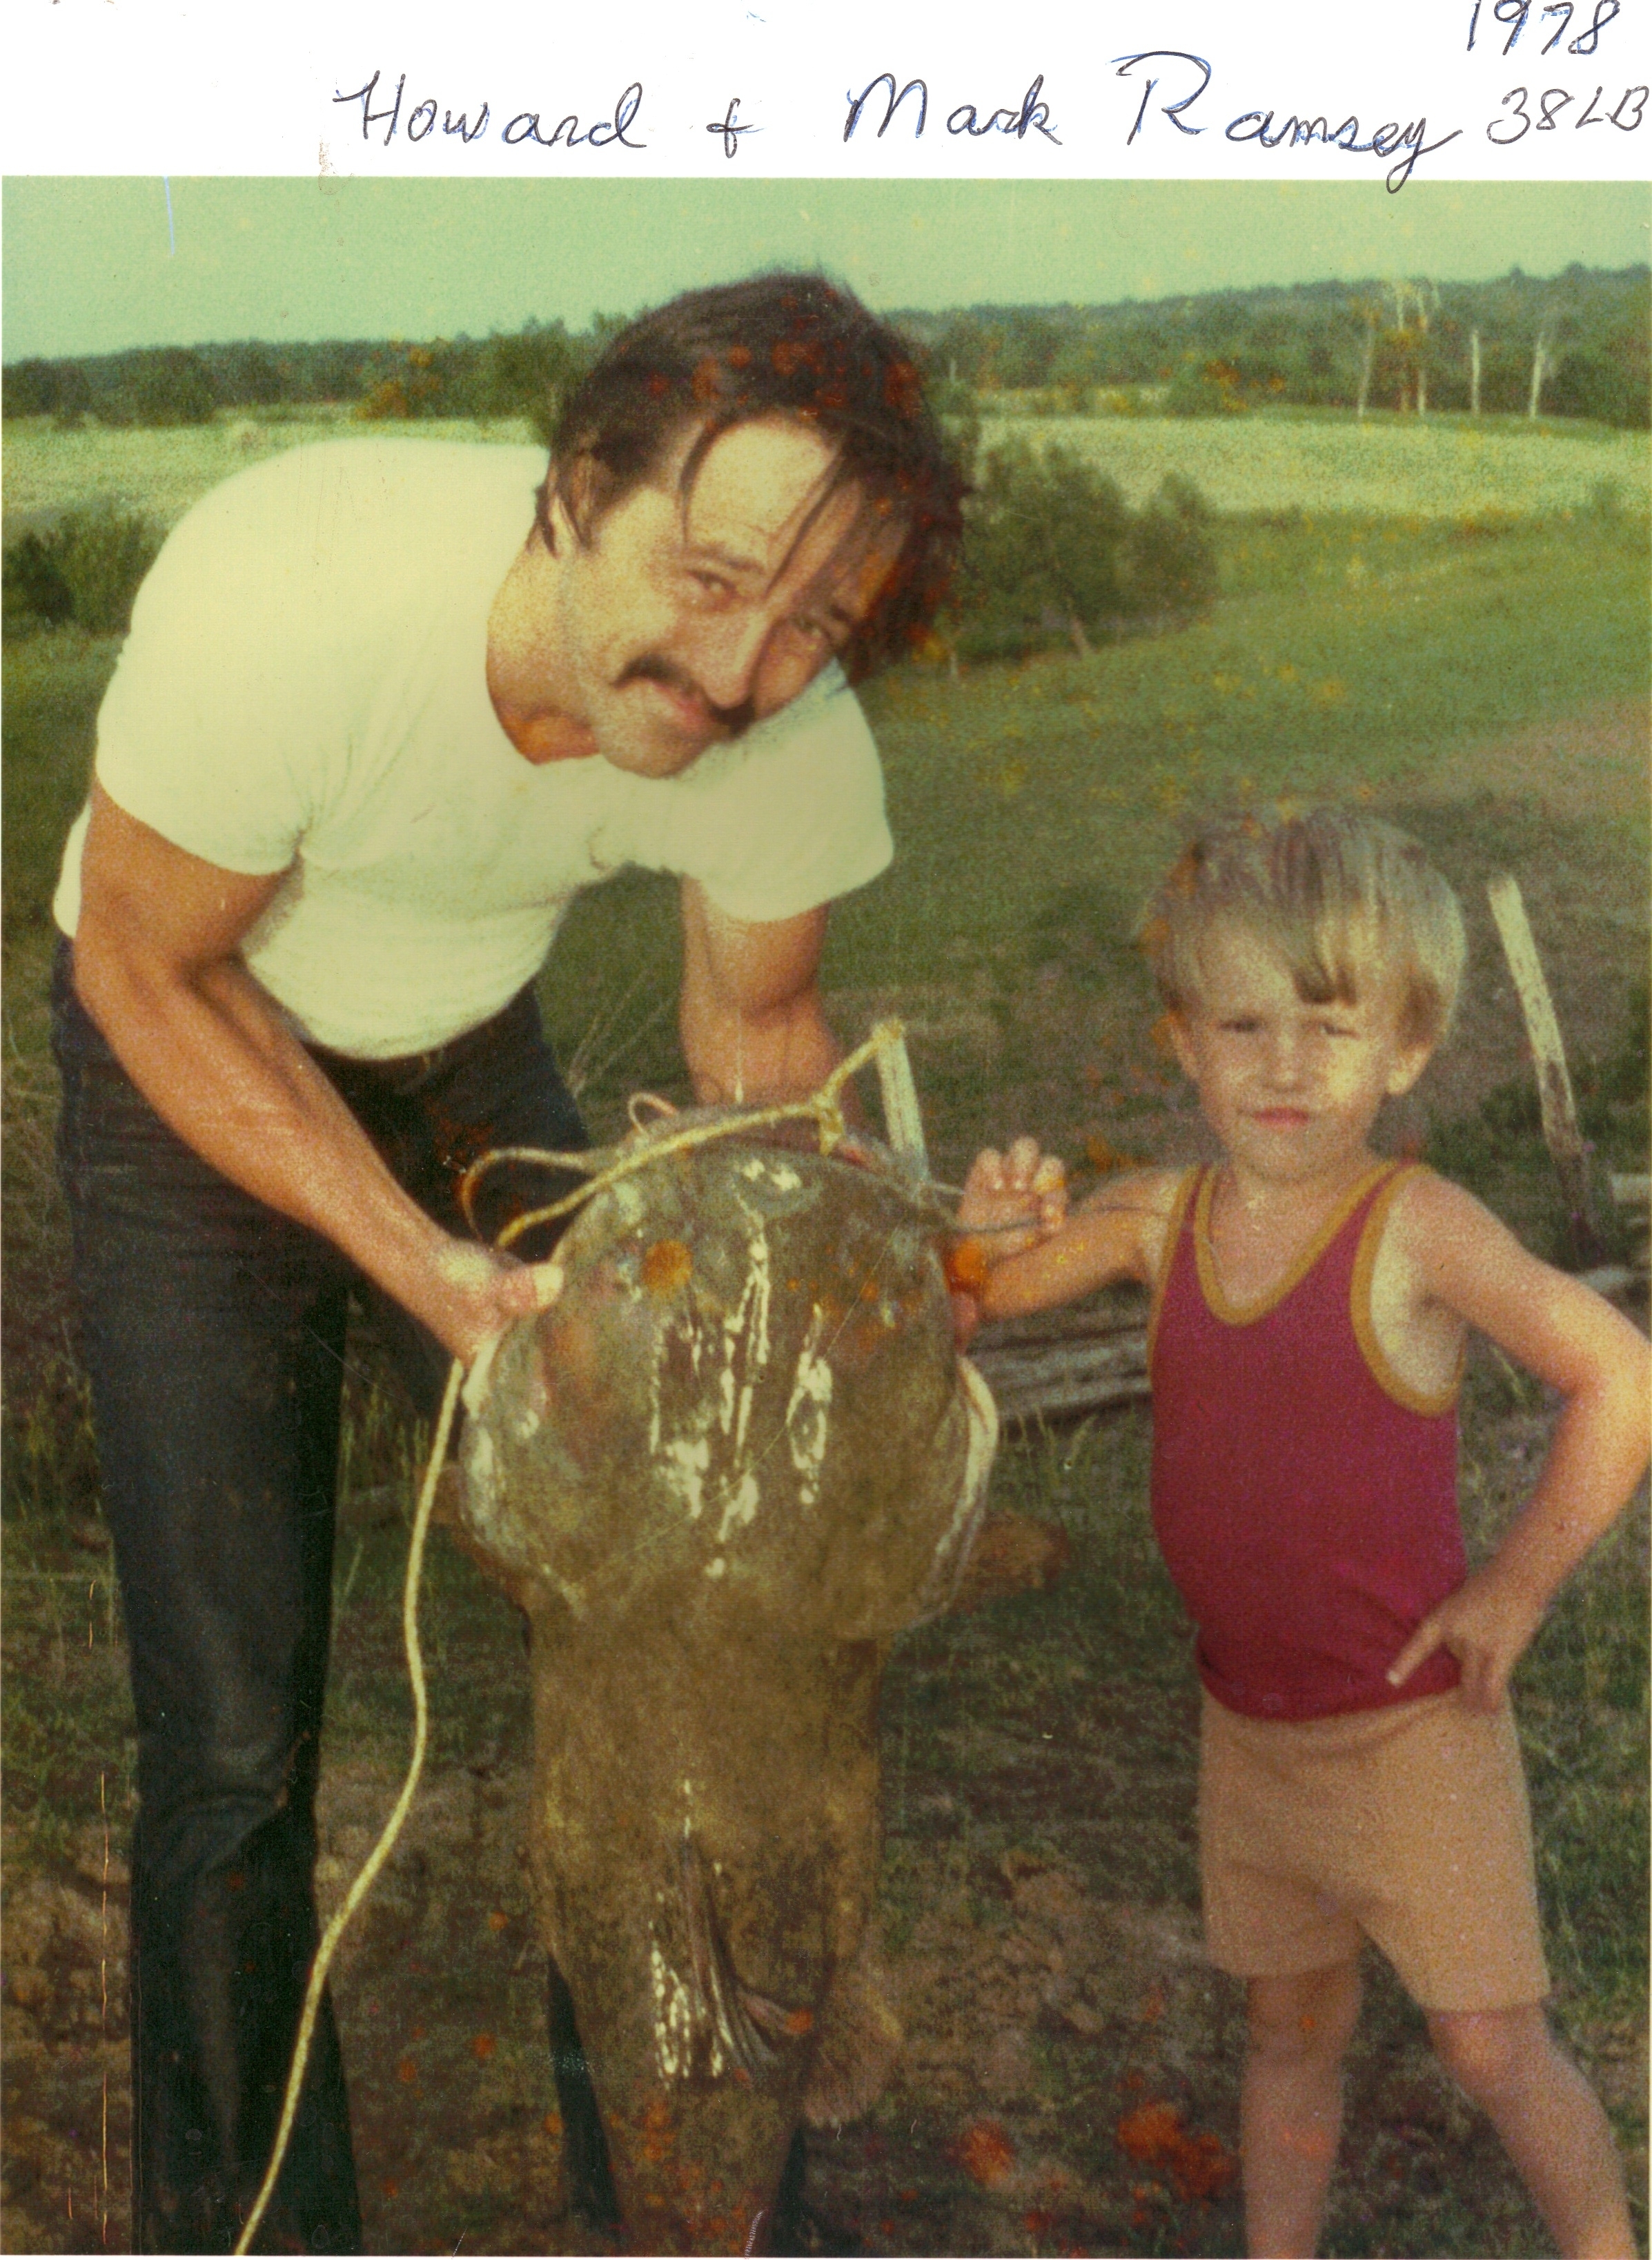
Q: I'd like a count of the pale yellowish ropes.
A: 1